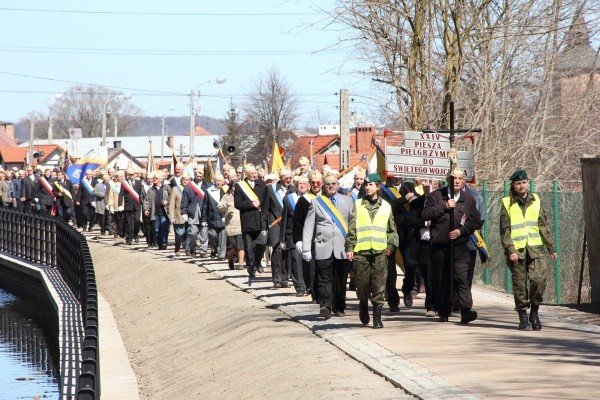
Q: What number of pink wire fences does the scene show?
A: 0